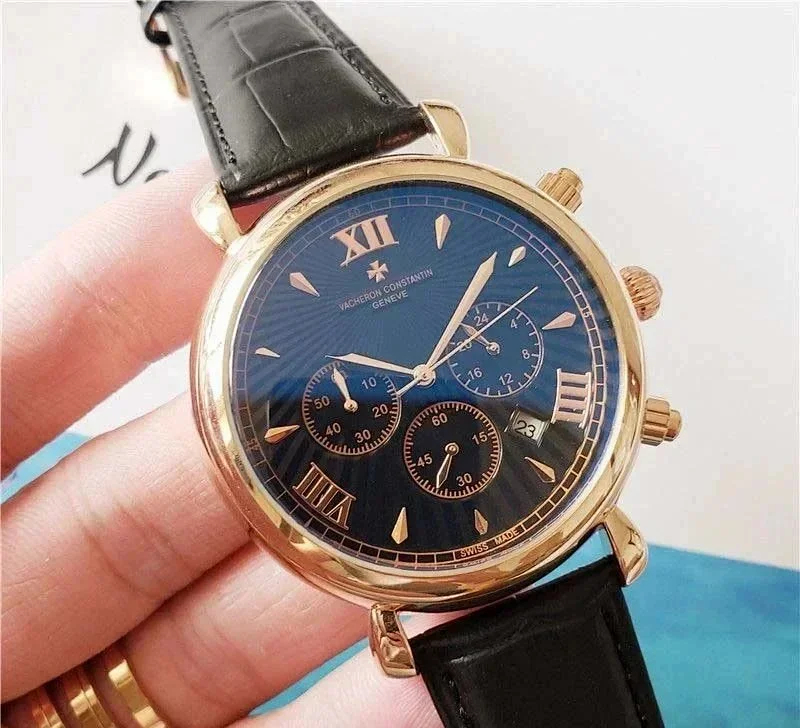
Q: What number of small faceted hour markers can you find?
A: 9